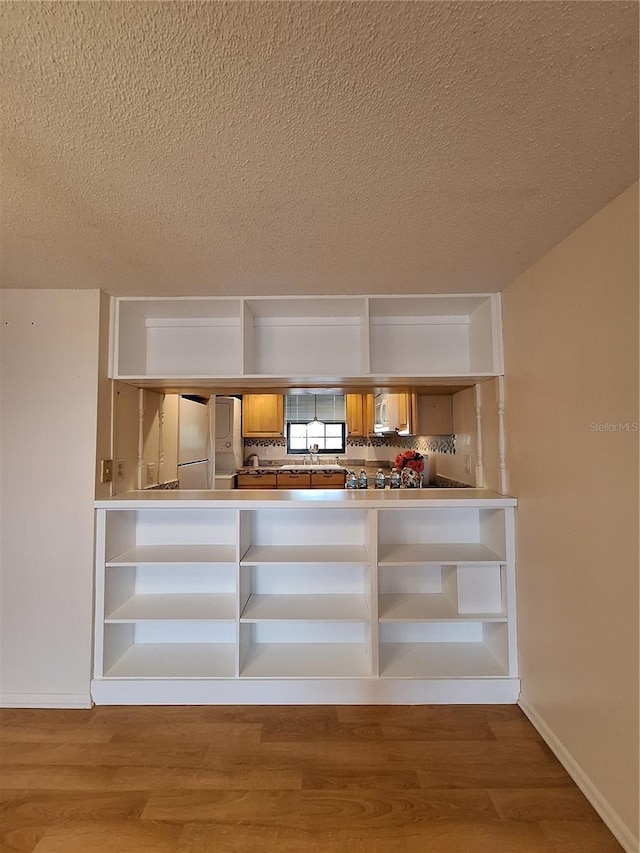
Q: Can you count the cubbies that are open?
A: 12